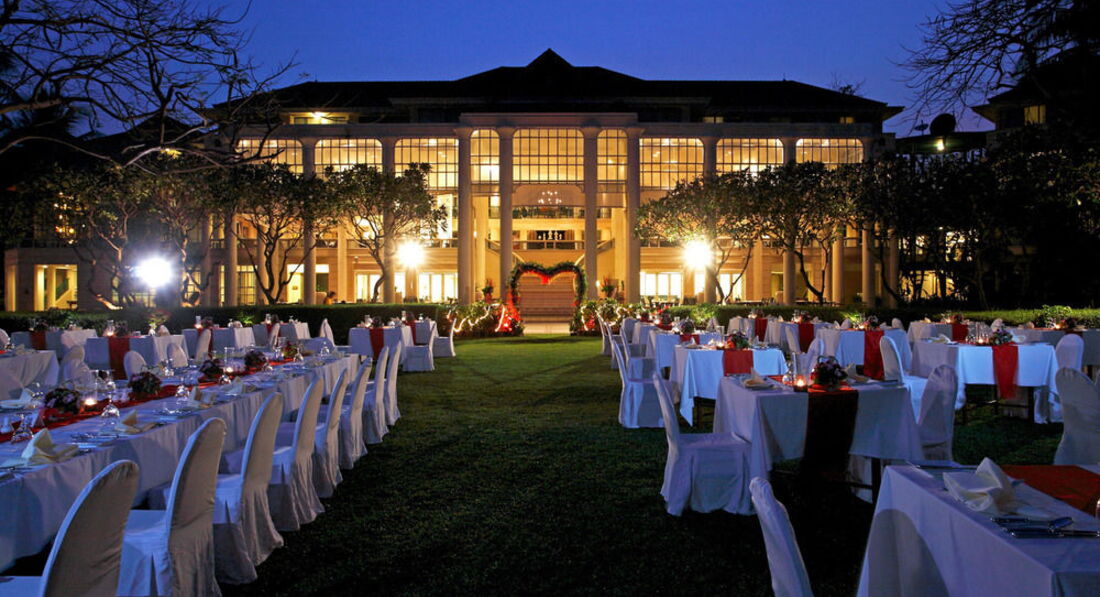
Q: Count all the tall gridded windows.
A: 9